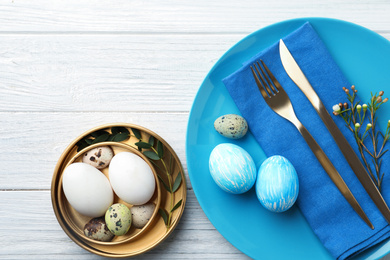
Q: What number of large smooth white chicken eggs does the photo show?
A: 2